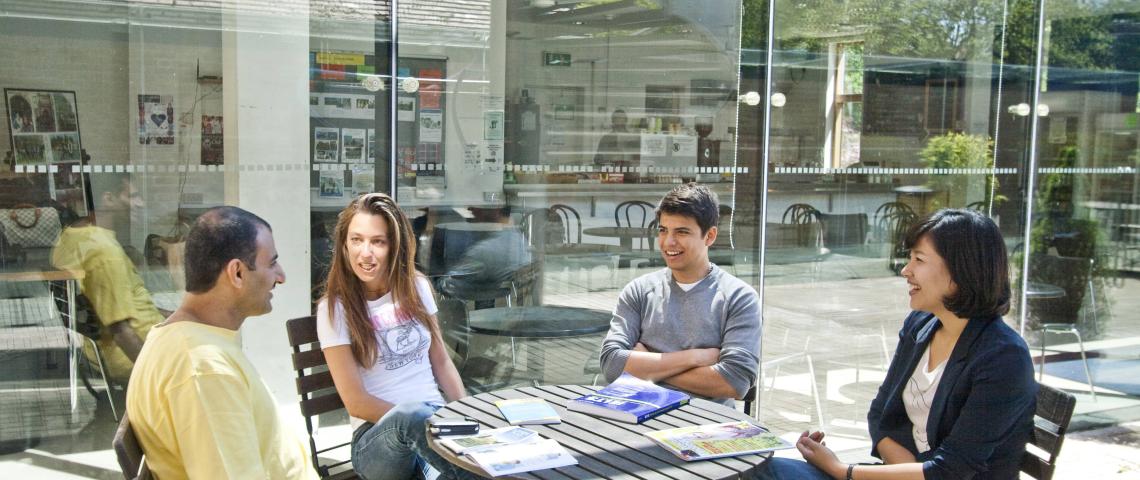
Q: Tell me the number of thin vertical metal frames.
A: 3